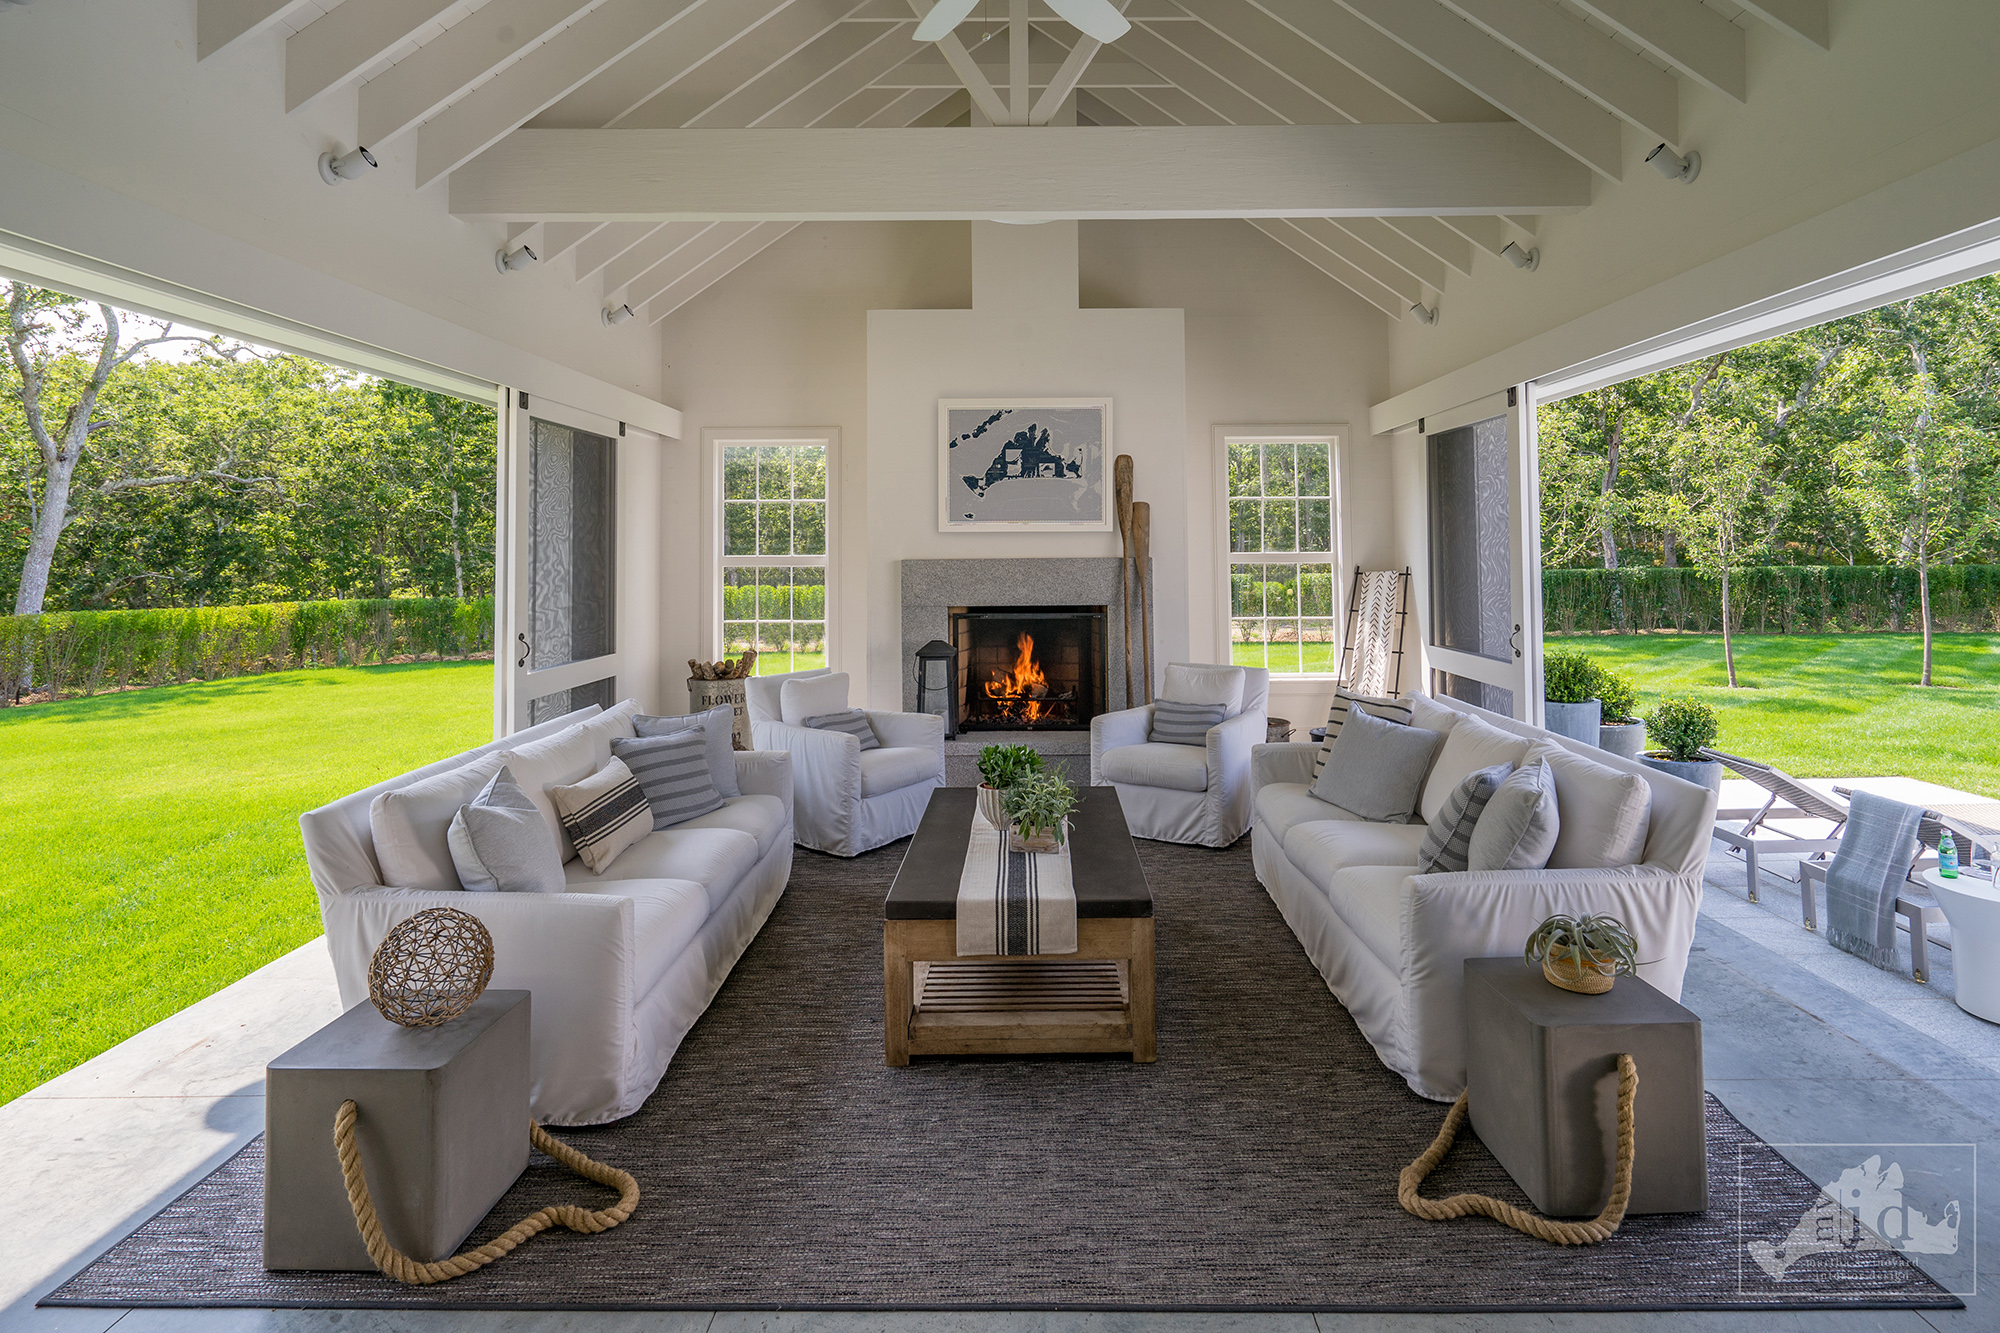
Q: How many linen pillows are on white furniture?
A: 10